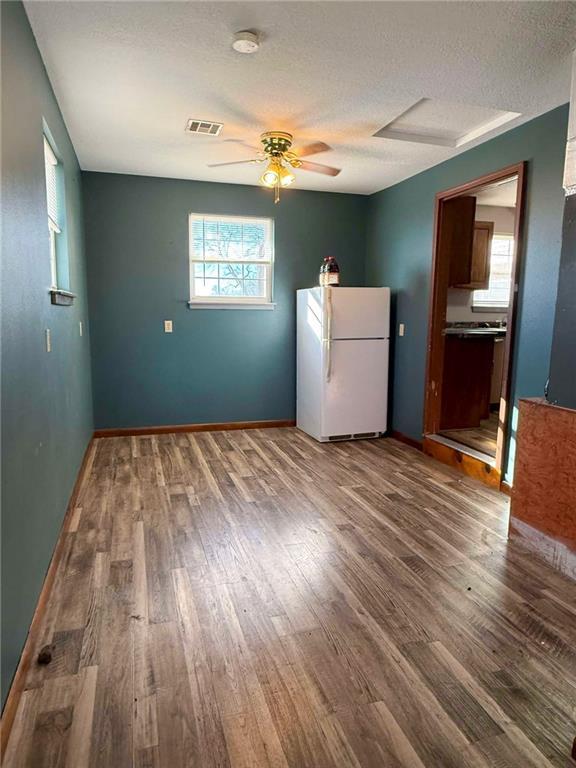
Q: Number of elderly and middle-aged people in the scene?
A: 0